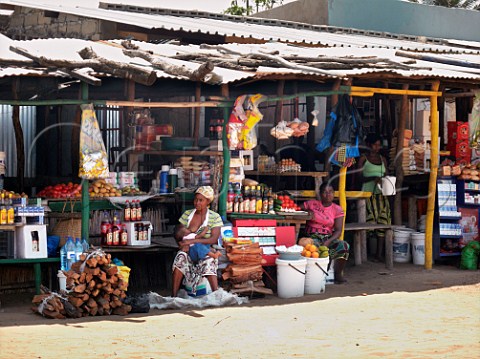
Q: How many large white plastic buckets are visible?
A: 4